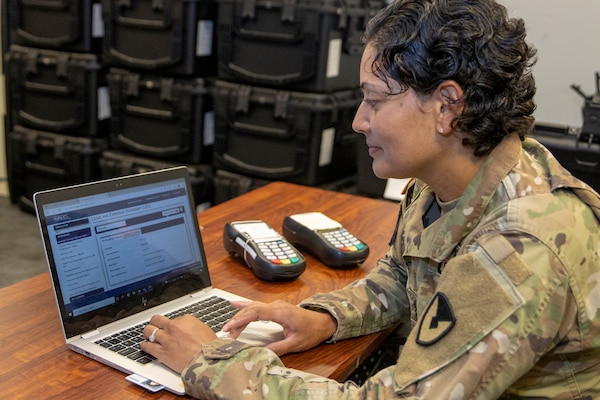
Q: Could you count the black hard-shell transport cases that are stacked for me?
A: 9